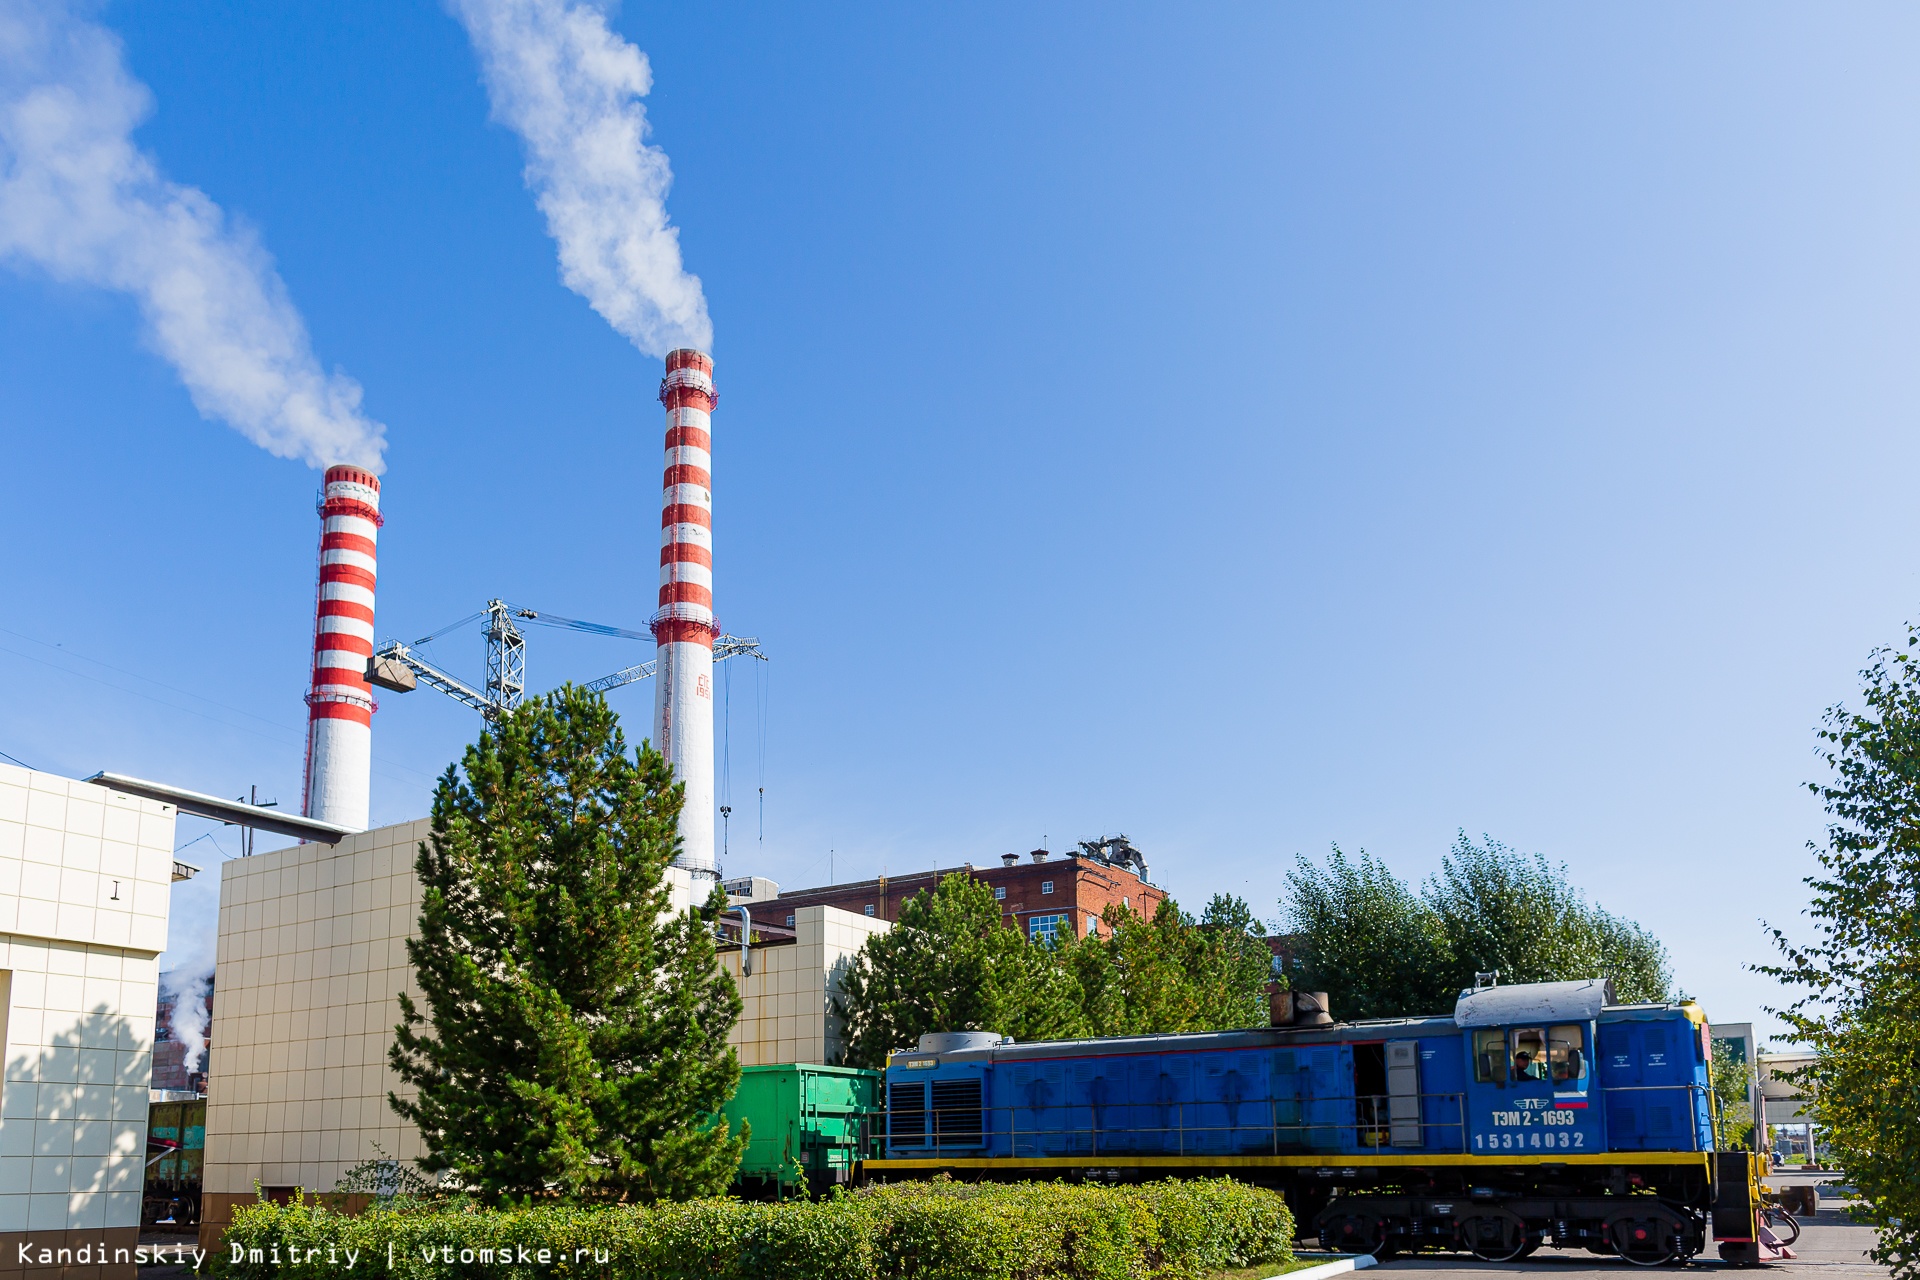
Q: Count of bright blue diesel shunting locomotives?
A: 1